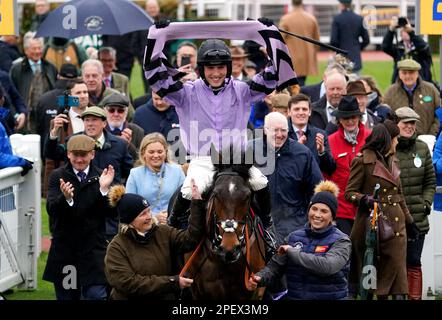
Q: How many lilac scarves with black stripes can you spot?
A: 1